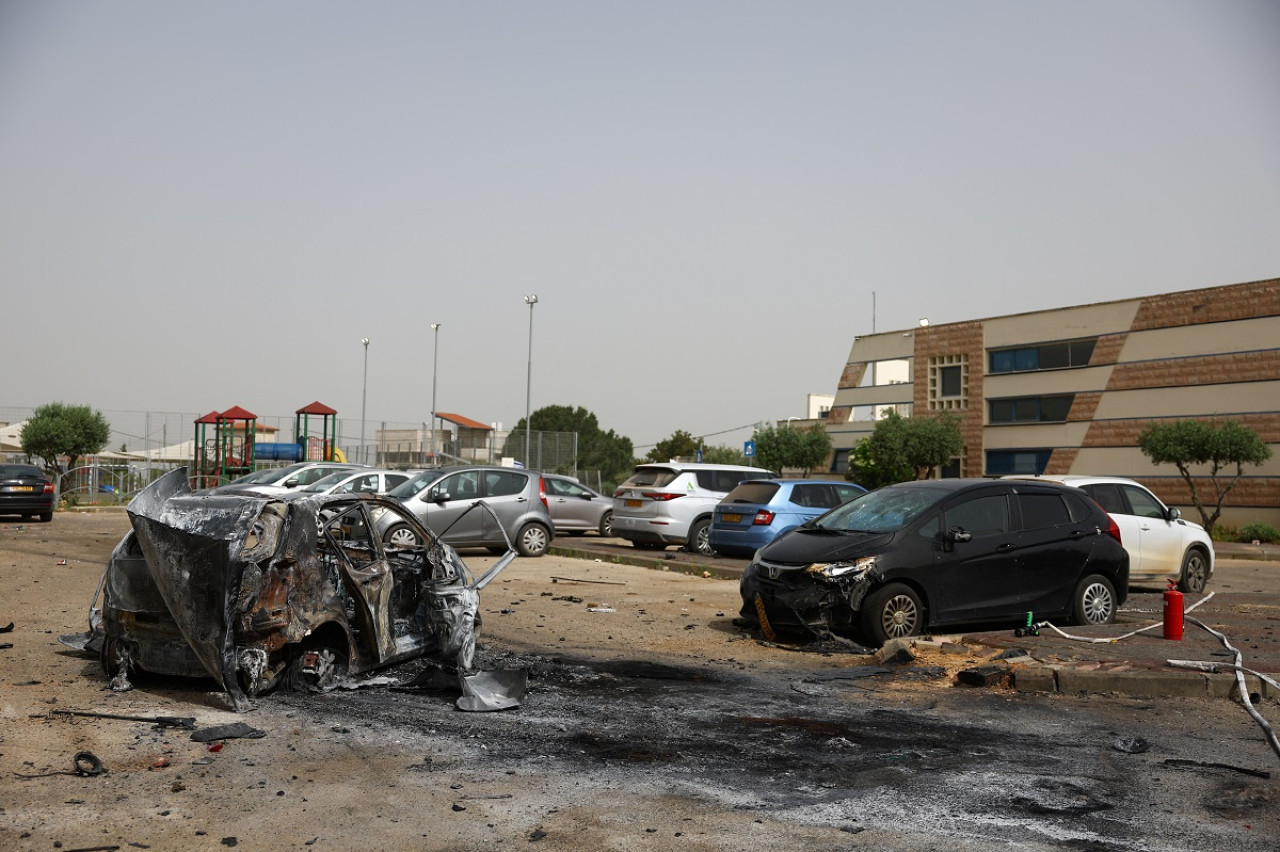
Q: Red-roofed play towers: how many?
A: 3